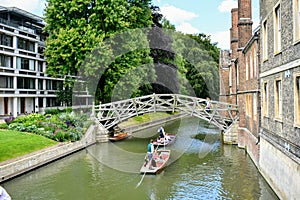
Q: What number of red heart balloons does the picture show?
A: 0